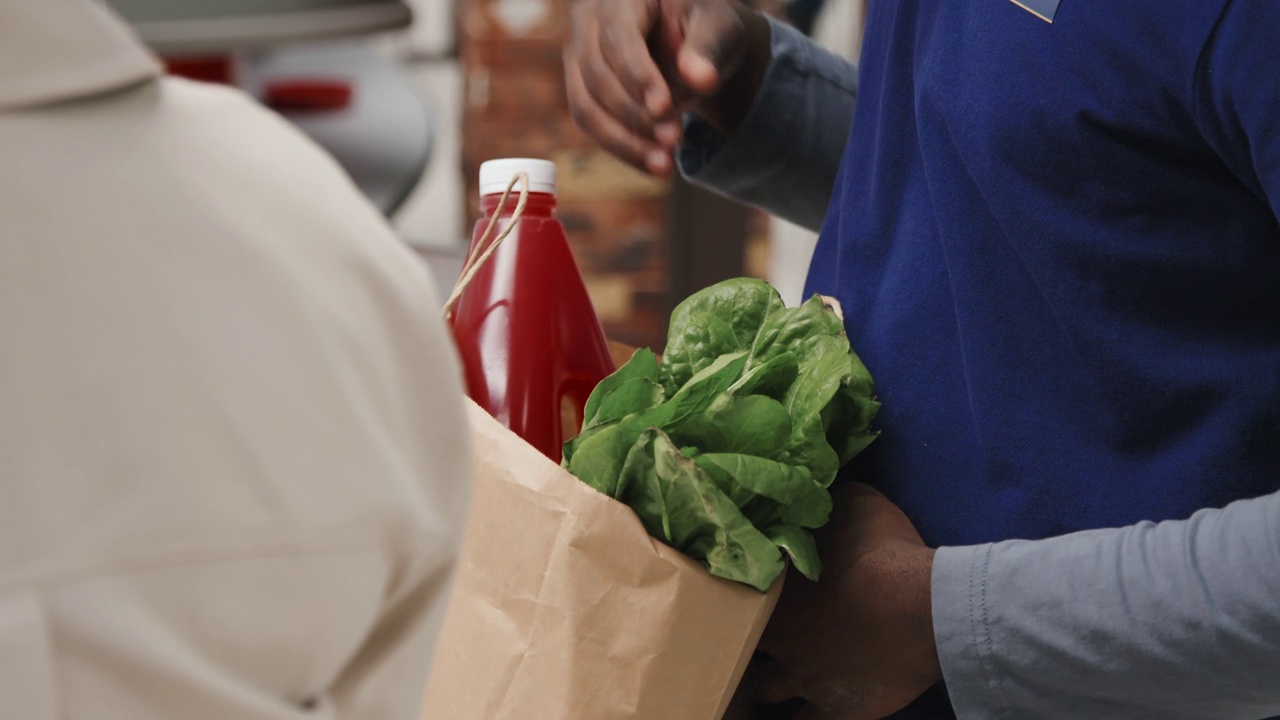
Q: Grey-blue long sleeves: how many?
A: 2